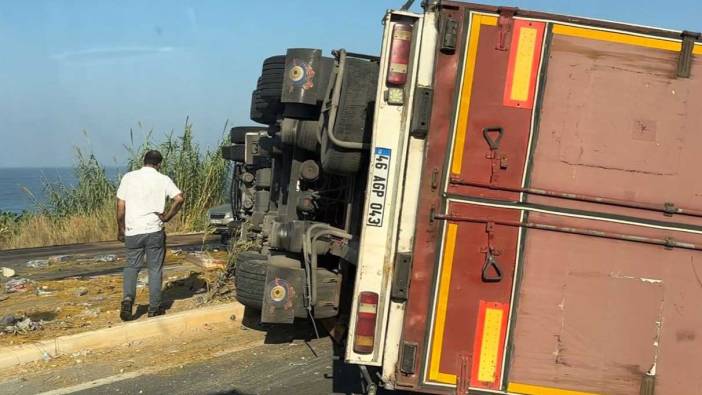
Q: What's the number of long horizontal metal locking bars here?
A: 2